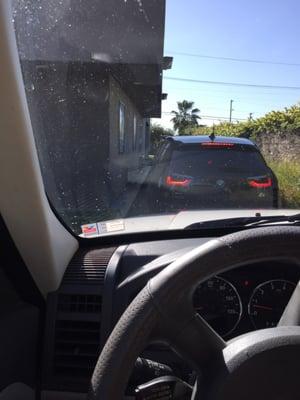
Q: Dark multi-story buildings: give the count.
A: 1